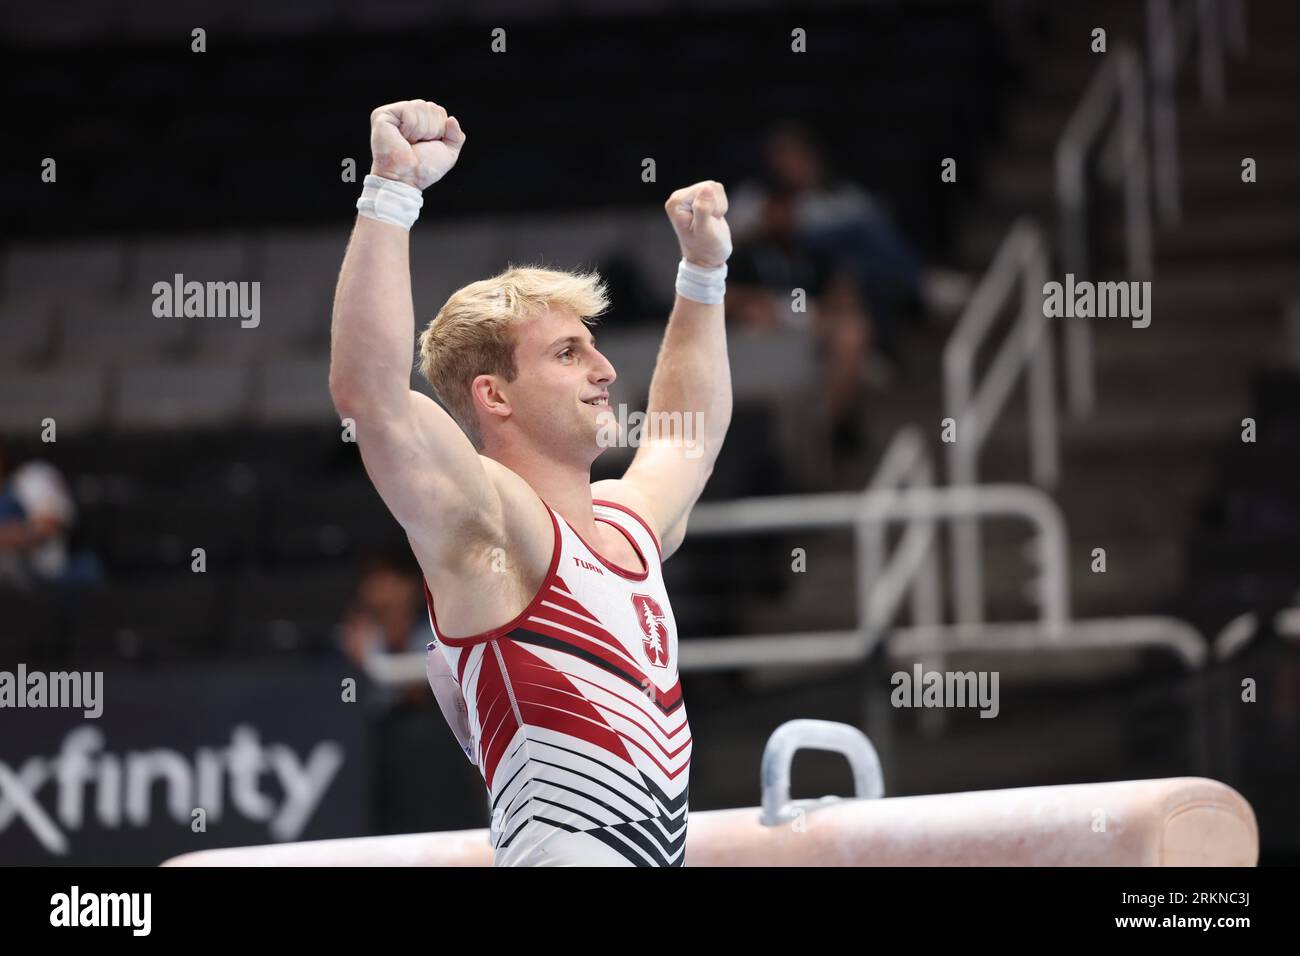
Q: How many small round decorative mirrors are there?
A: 0